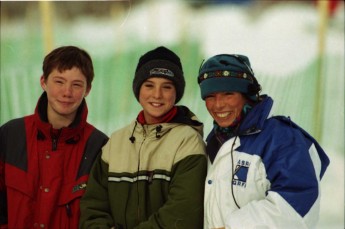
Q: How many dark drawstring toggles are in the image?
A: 2